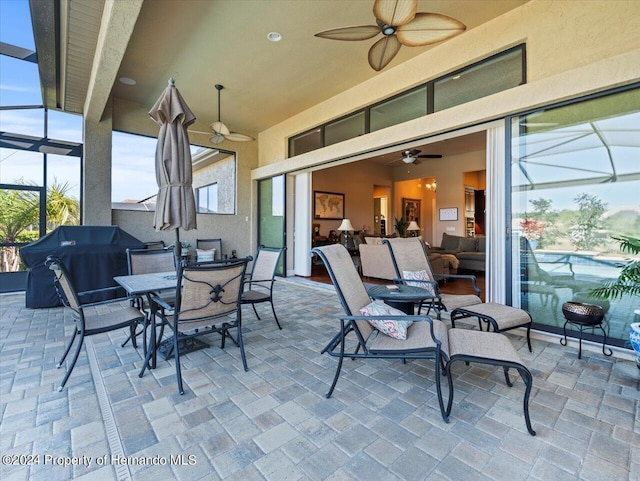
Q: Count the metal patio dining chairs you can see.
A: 4